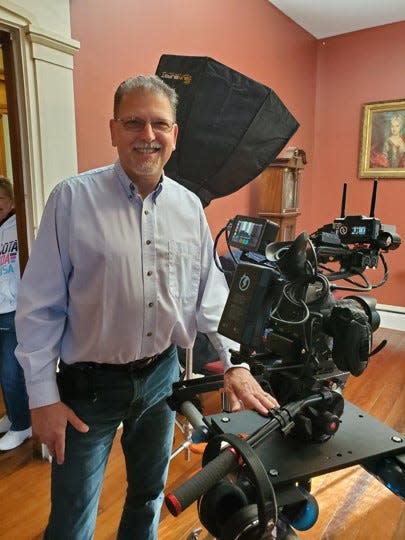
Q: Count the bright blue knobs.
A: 2